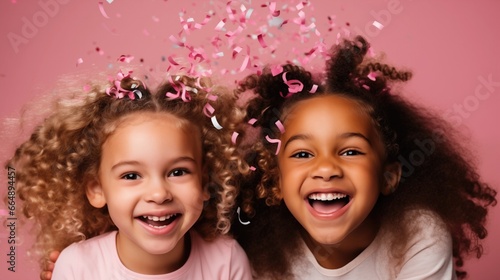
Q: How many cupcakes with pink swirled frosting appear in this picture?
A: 0